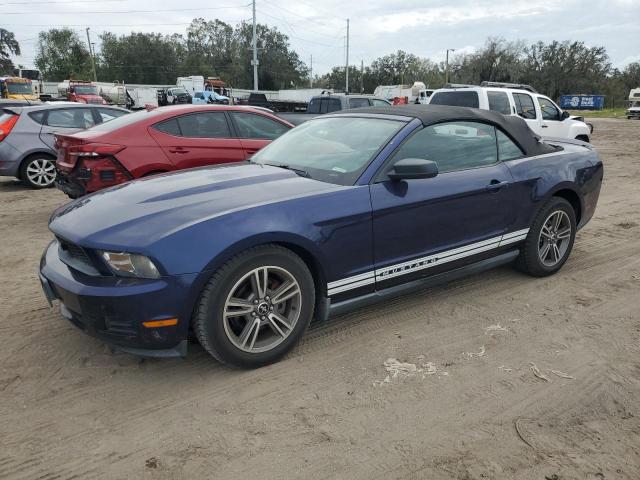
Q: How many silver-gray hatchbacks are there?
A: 1